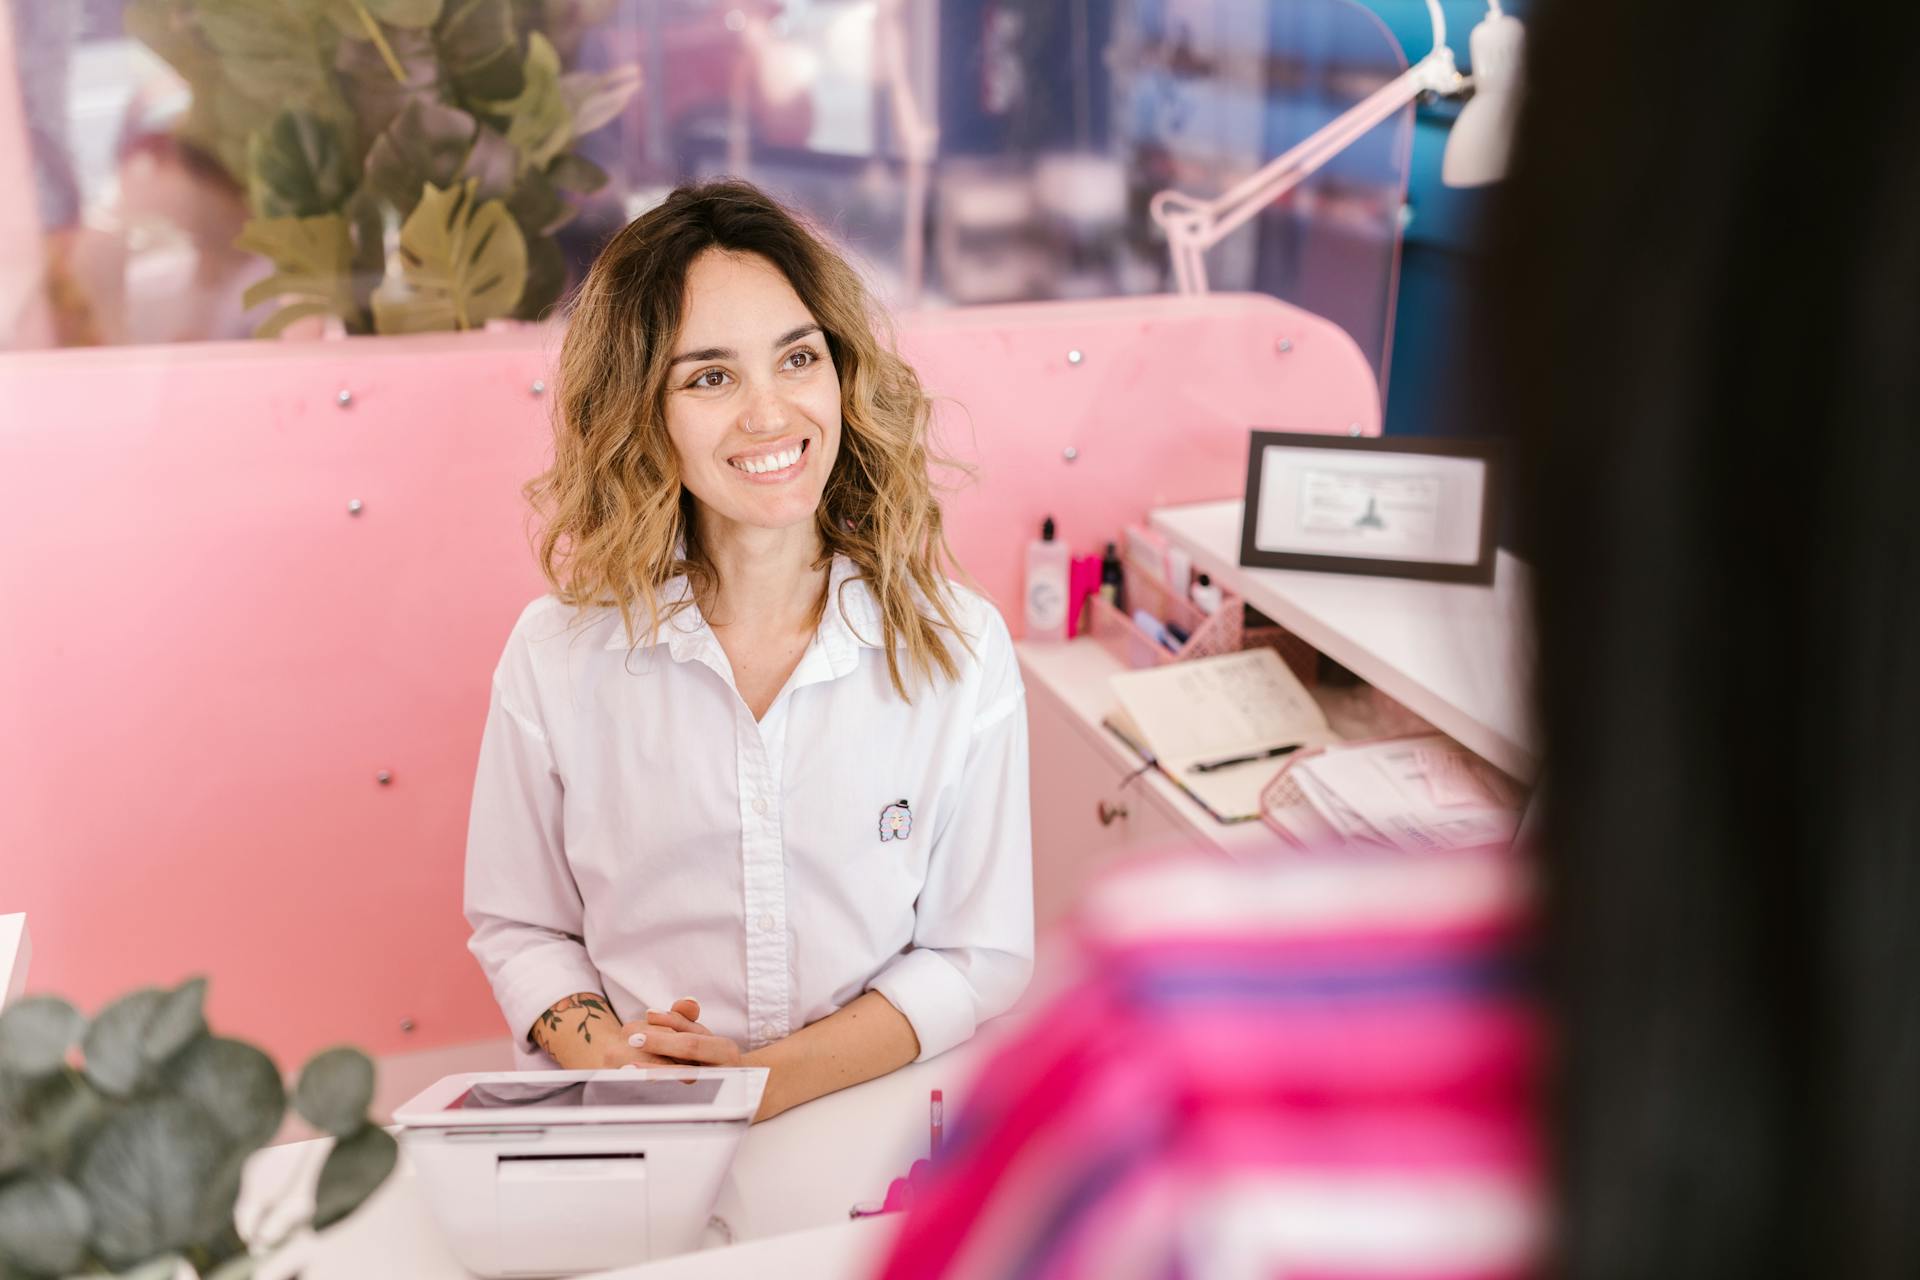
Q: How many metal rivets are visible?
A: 9